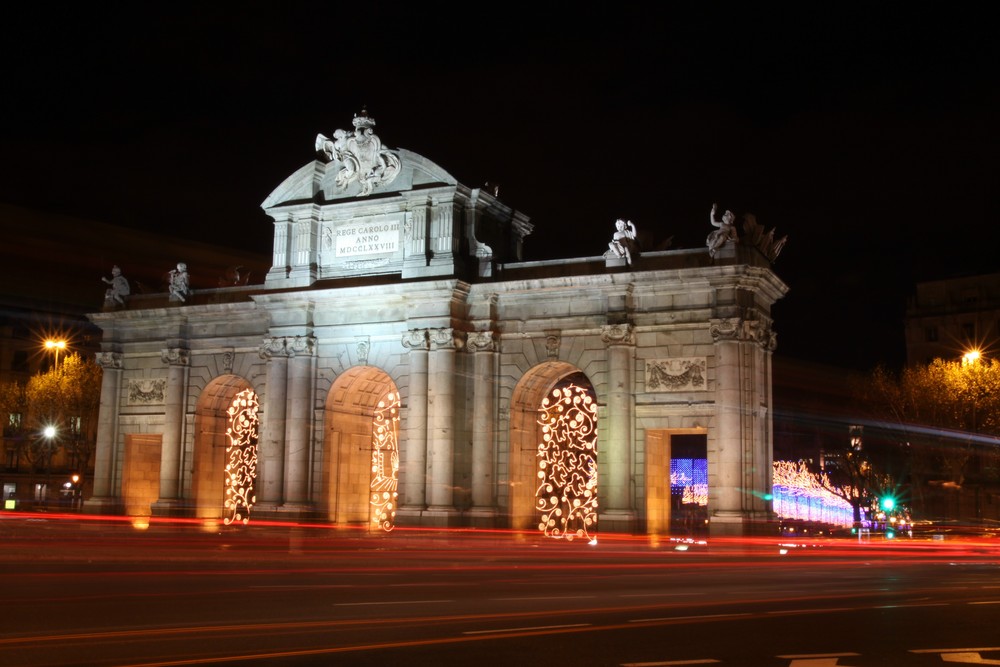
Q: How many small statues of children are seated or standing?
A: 4